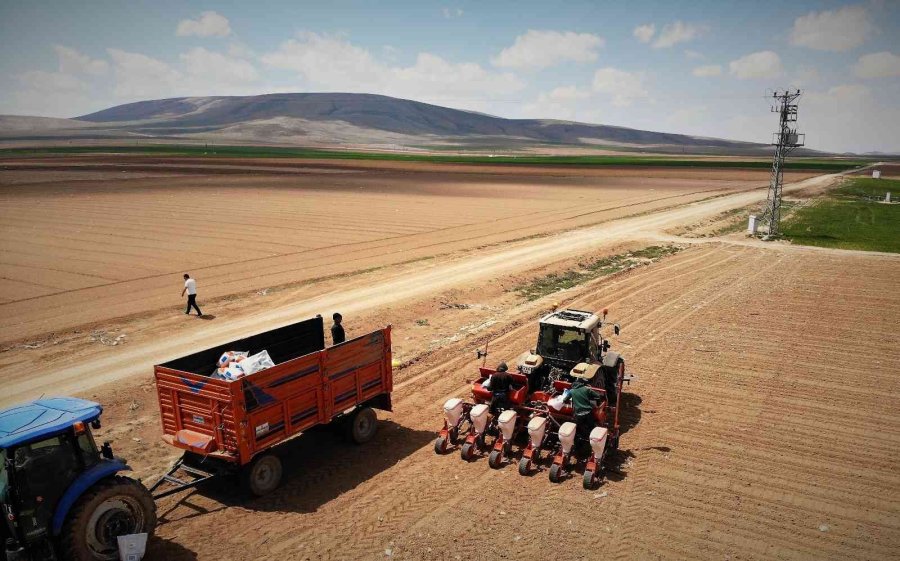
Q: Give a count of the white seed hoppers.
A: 6